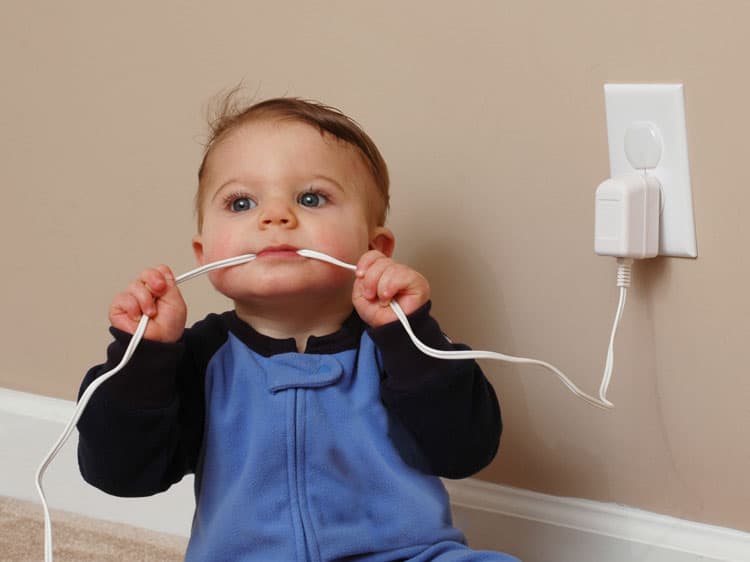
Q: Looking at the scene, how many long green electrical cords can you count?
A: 0